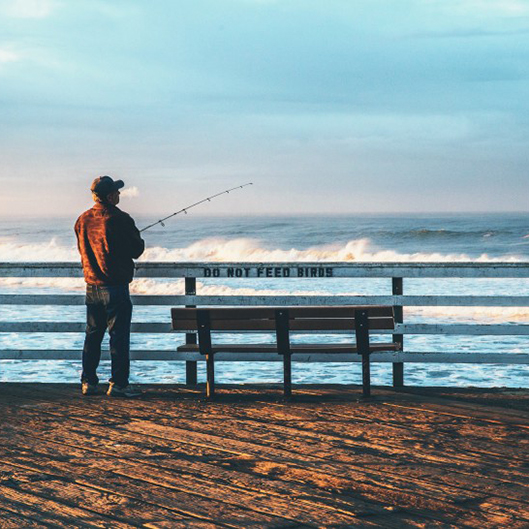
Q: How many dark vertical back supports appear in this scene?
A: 3